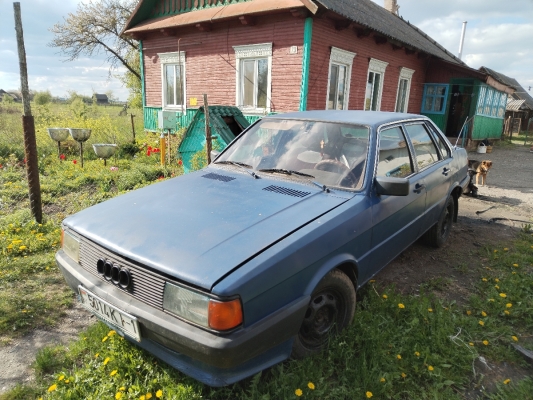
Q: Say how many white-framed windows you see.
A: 5